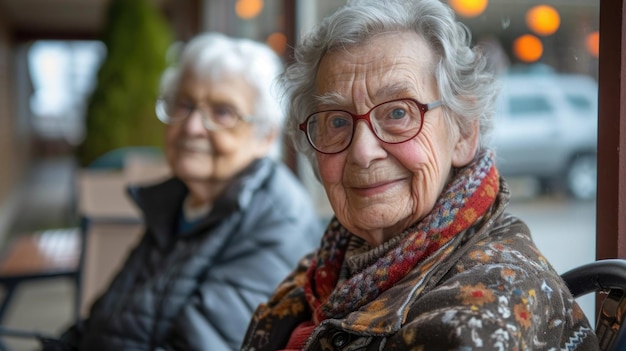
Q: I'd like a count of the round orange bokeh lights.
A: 6